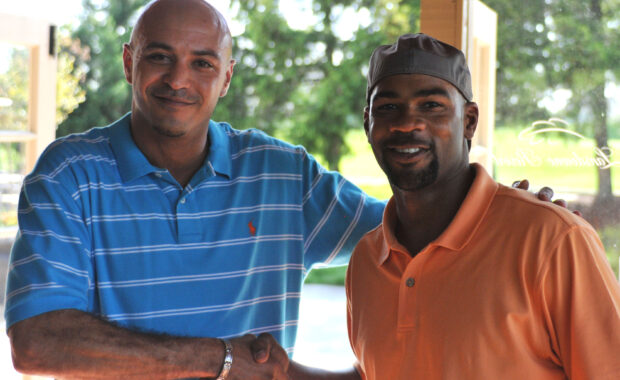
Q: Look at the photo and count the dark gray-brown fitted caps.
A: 1